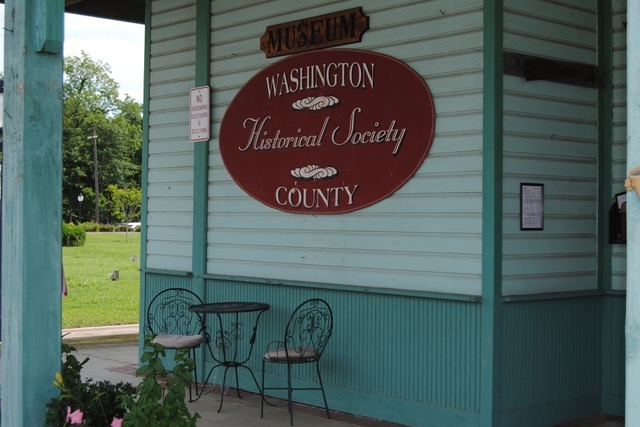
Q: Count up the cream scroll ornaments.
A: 2